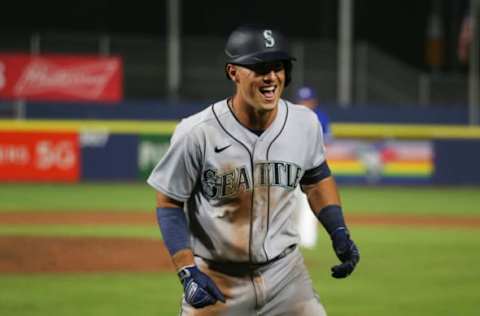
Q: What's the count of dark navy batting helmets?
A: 1